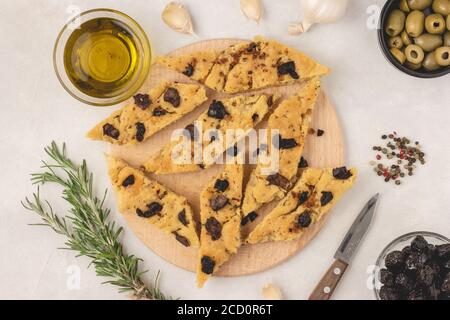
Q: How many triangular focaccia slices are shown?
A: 7